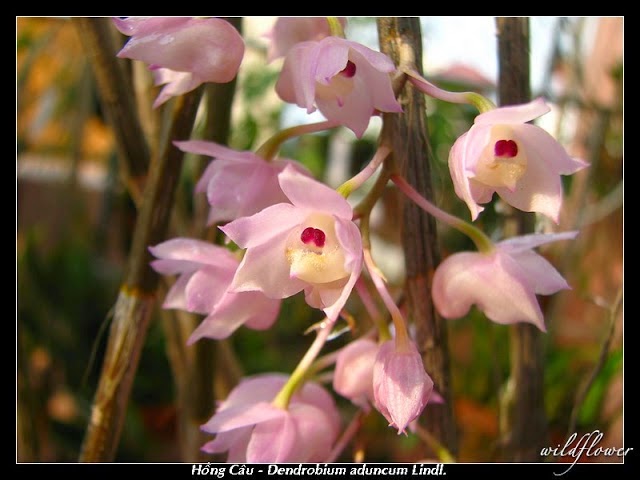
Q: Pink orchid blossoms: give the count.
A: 11